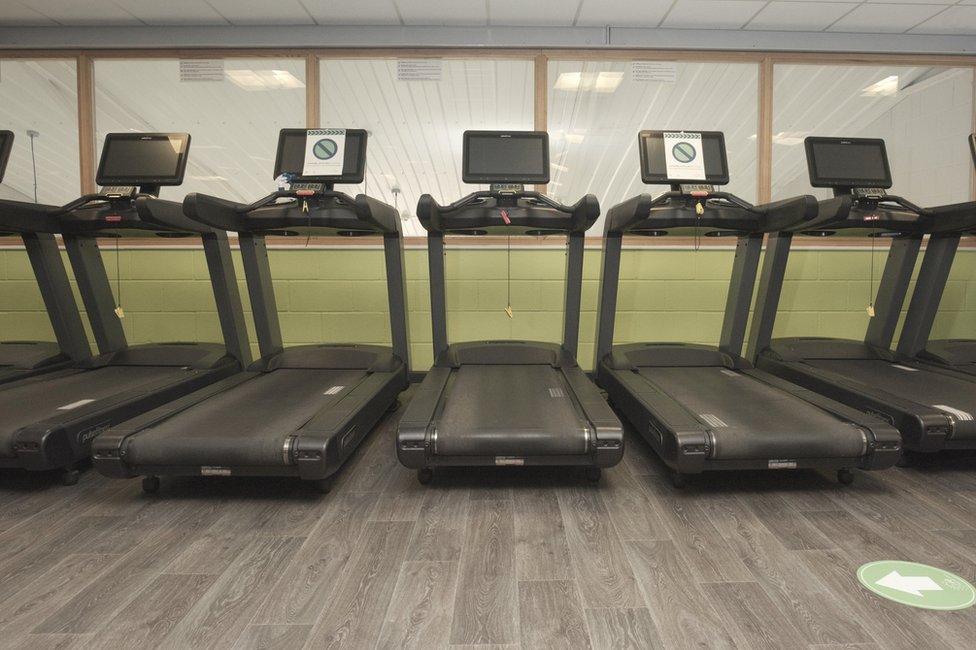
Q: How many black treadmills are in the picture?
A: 7